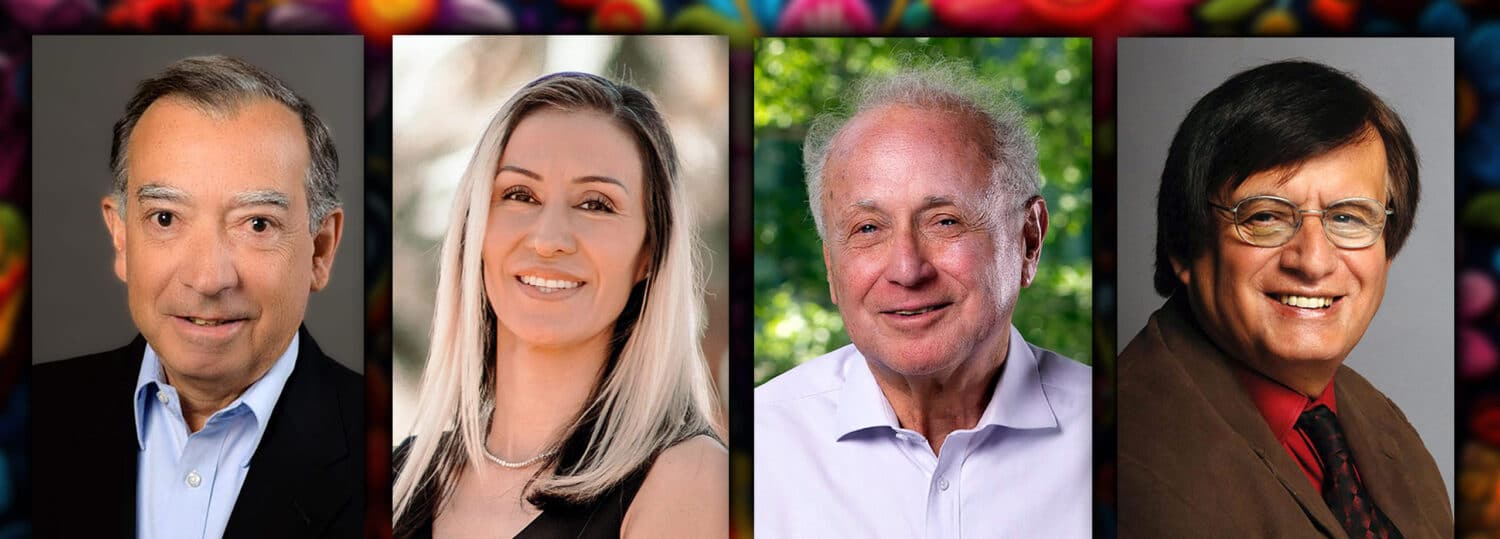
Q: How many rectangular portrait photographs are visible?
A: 4